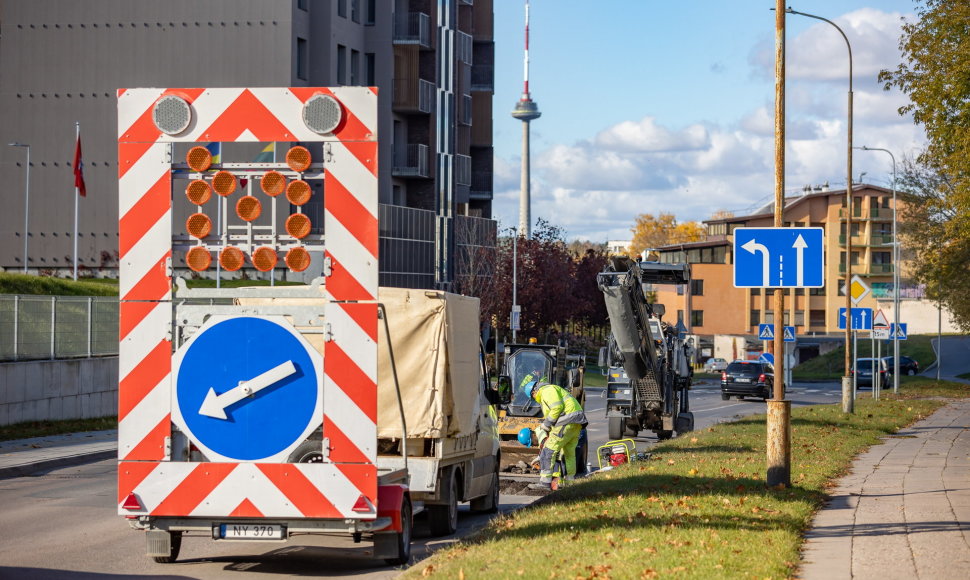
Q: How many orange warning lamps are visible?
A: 13